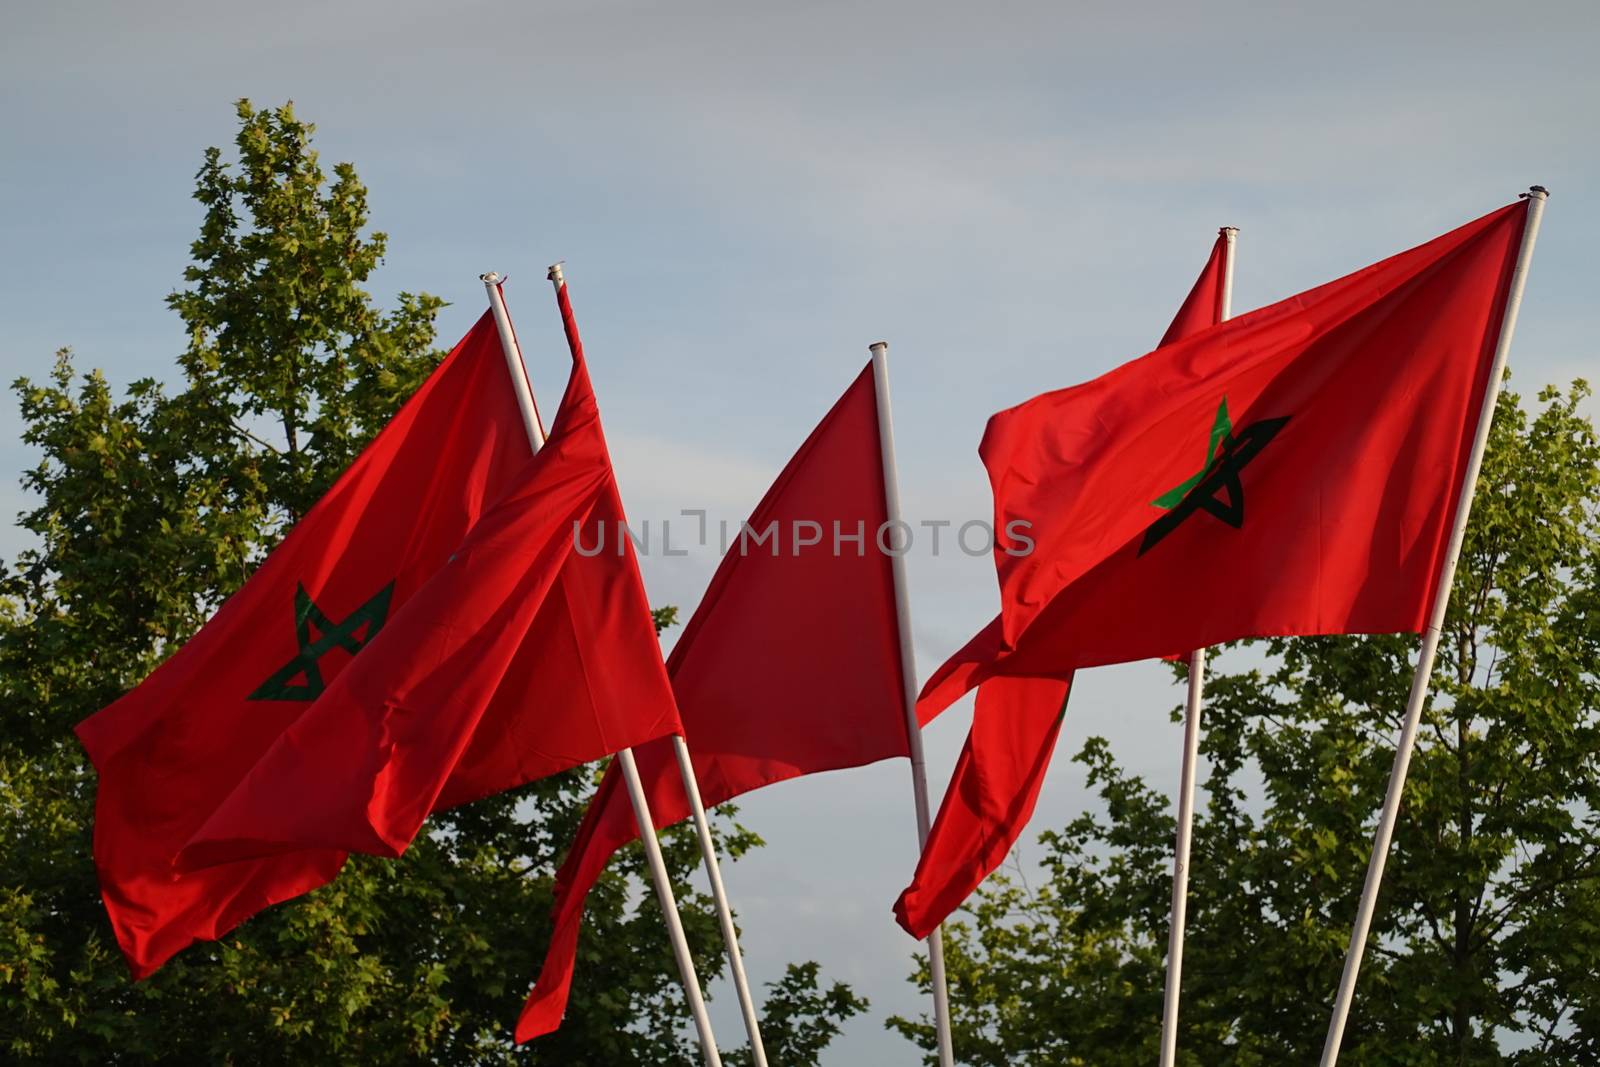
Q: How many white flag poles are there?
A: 5